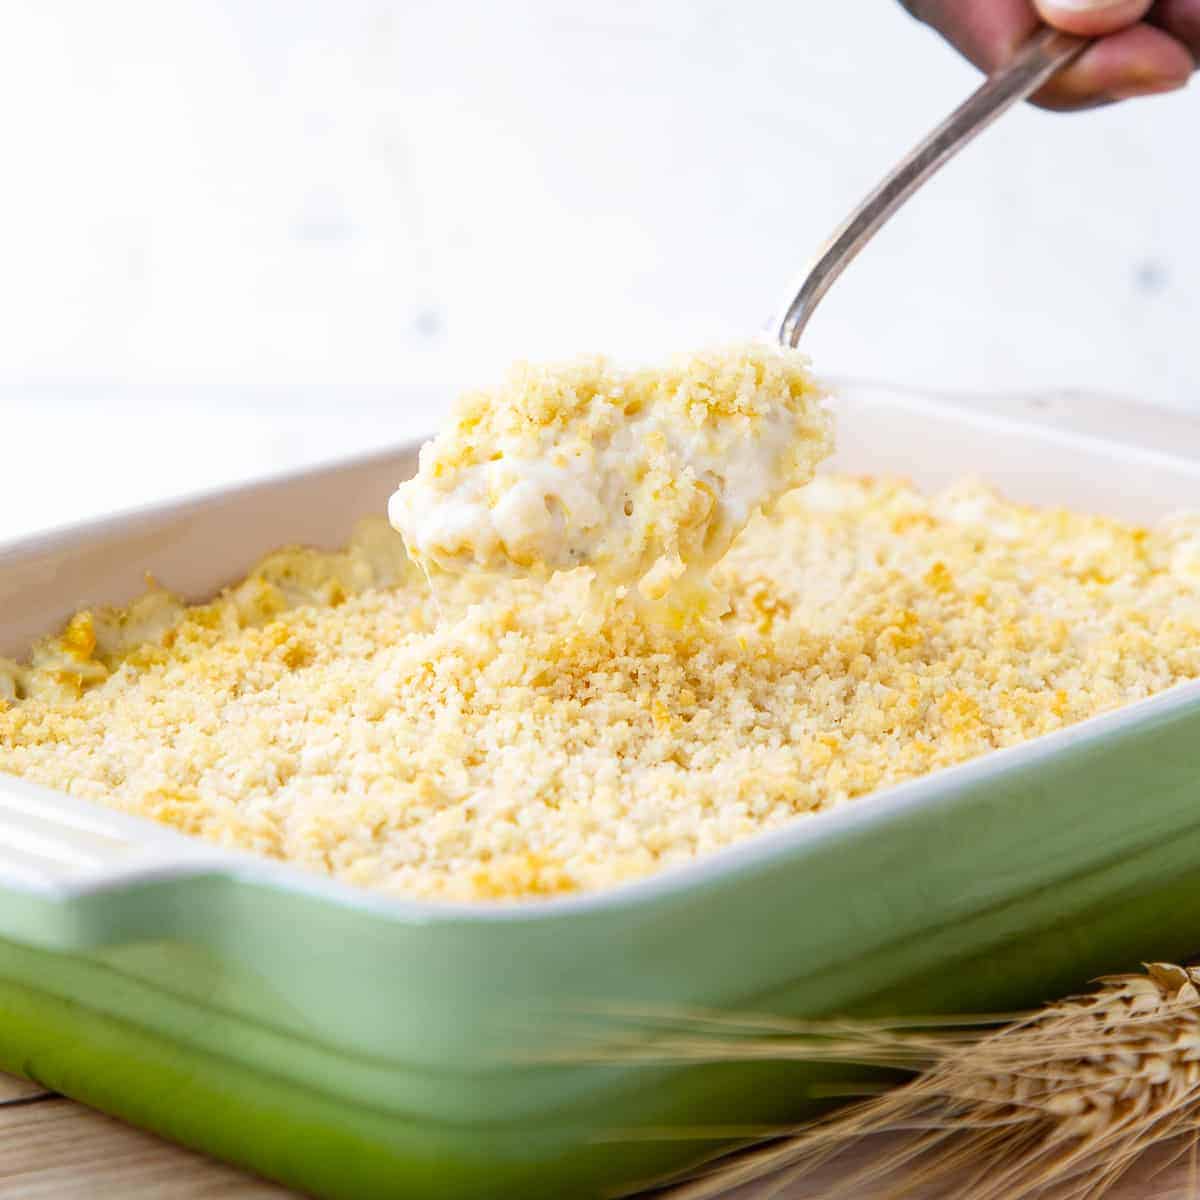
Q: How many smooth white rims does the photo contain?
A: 1